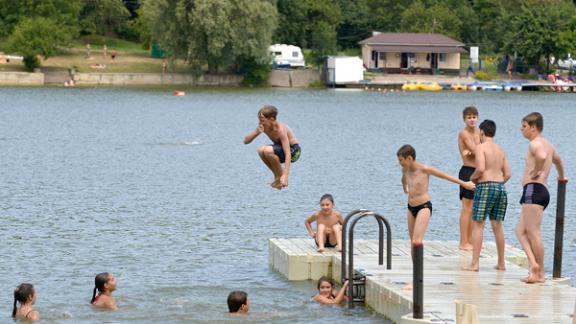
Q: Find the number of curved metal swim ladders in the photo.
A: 1